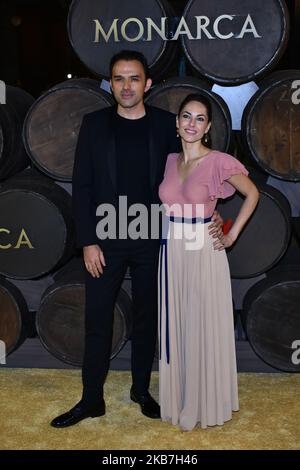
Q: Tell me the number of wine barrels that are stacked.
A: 11